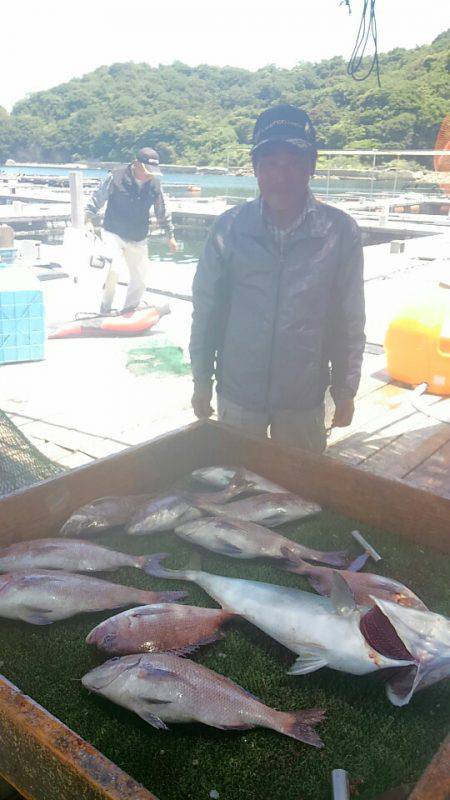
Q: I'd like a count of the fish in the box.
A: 11